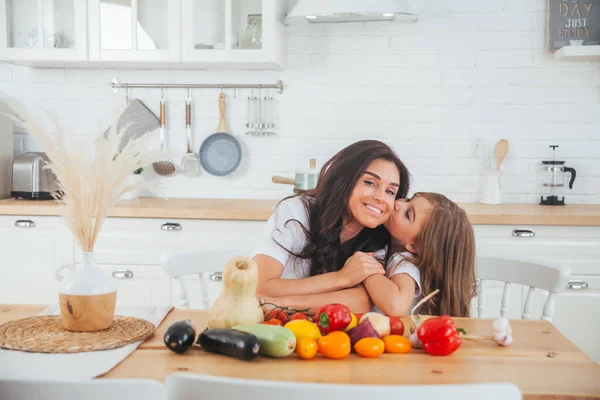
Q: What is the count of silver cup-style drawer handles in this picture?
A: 6